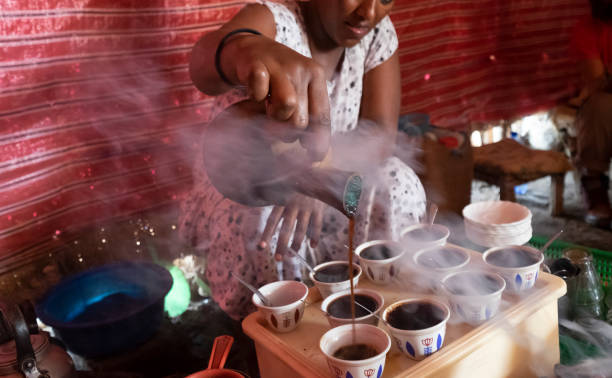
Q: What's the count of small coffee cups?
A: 10